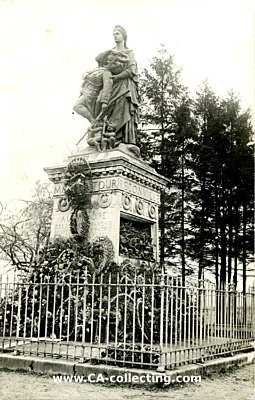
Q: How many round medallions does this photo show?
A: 5